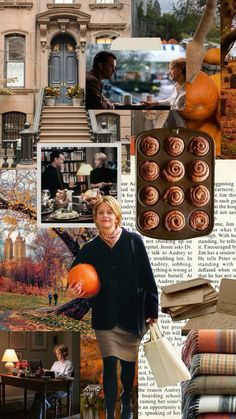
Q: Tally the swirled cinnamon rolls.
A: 12